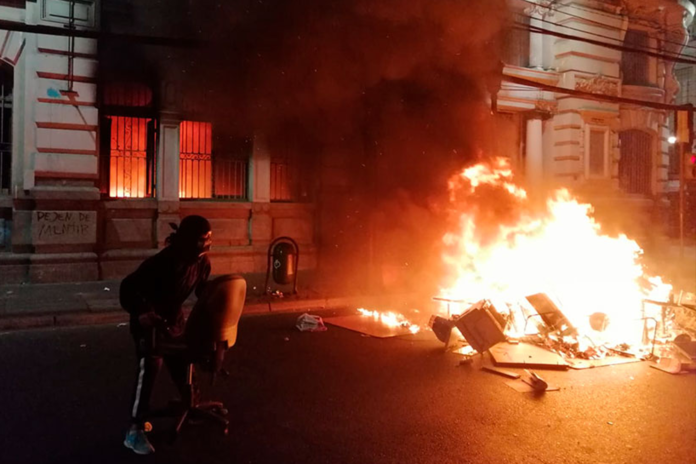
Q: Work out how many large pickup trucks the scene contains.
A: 0